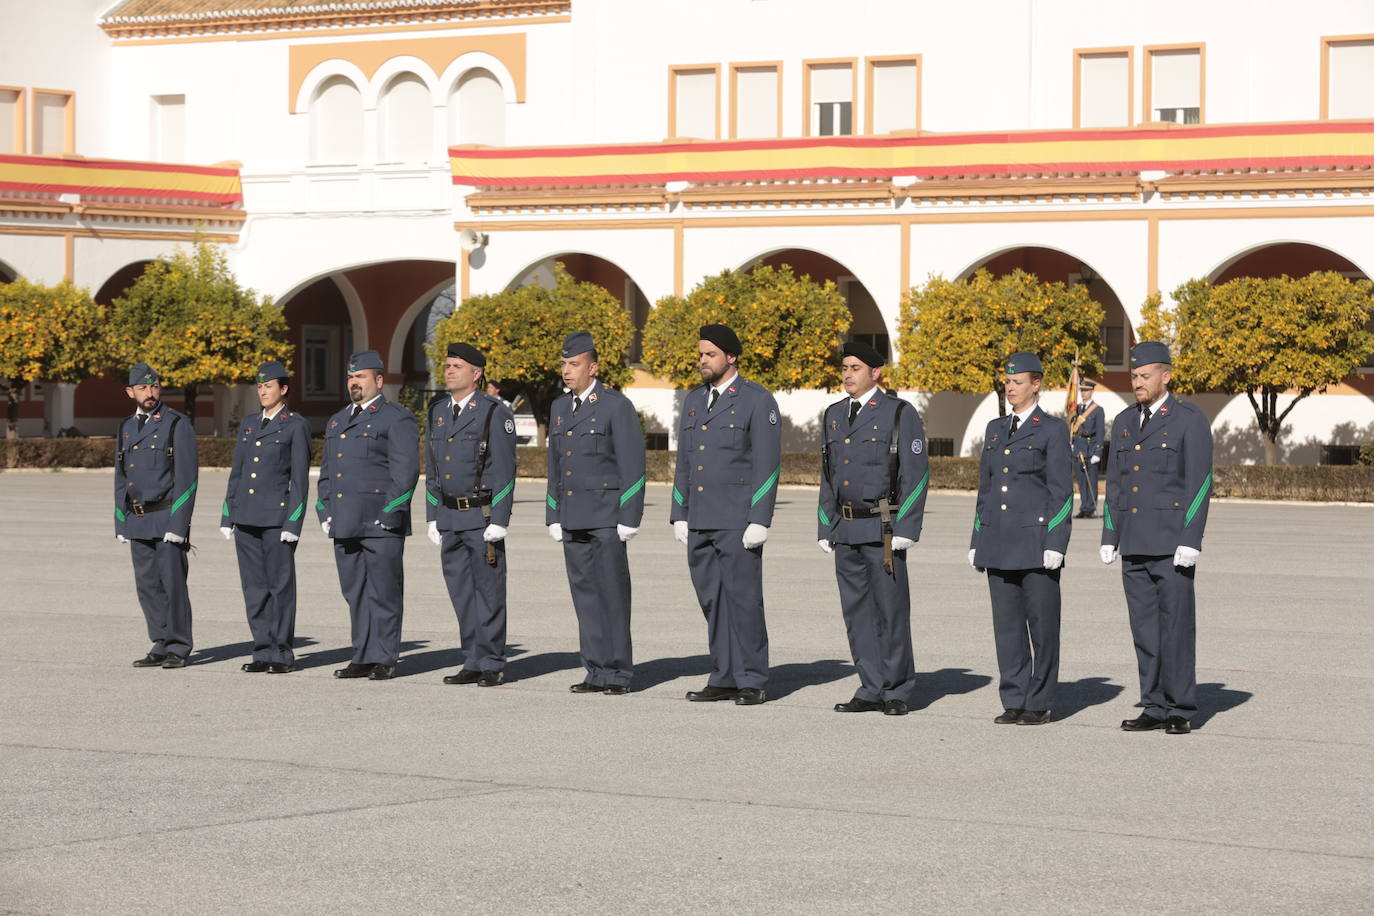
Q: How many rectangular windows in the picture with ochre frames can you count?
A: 9